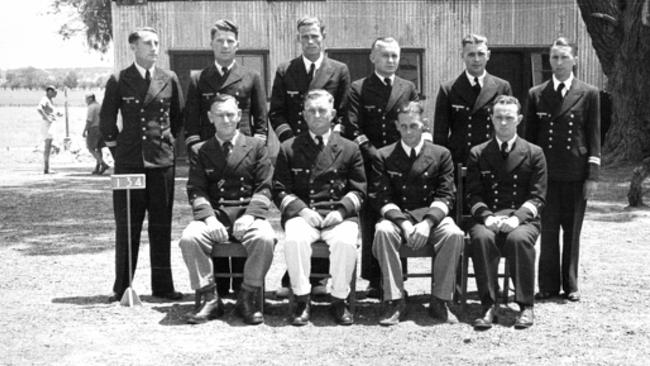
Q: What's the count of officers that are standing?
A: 6